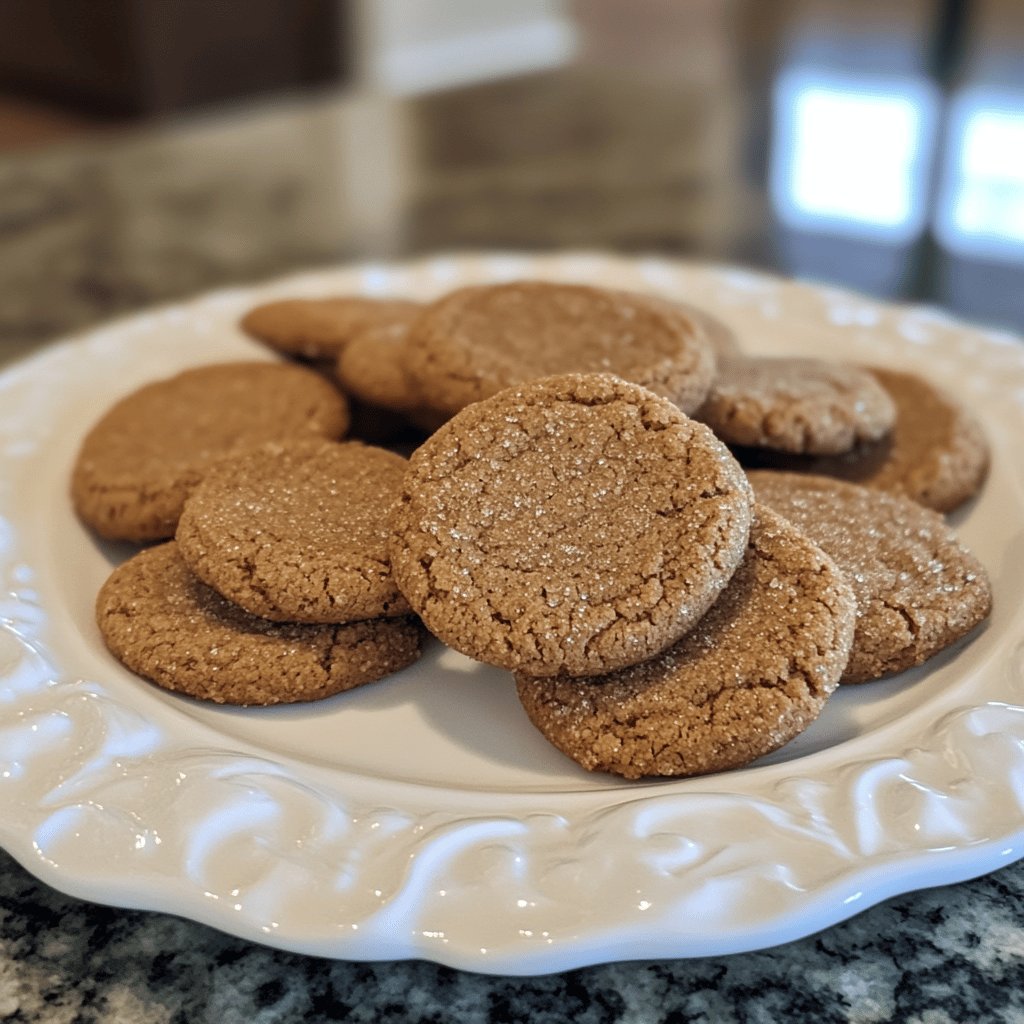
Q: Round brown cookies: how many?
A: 12